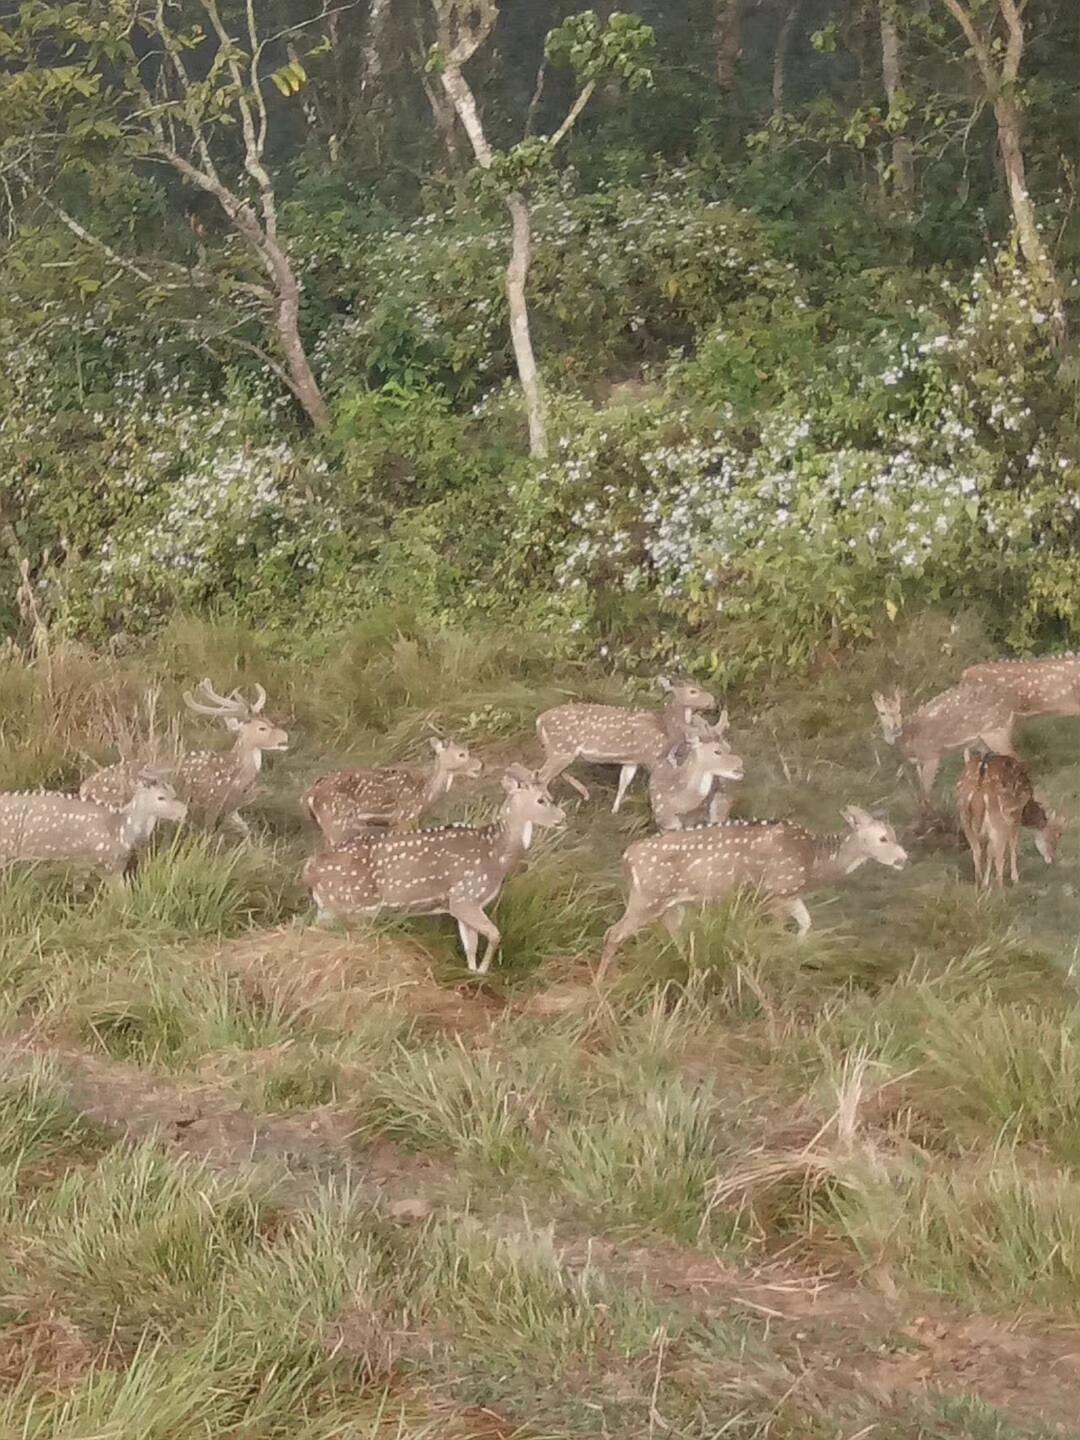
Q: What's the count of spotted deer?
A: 10